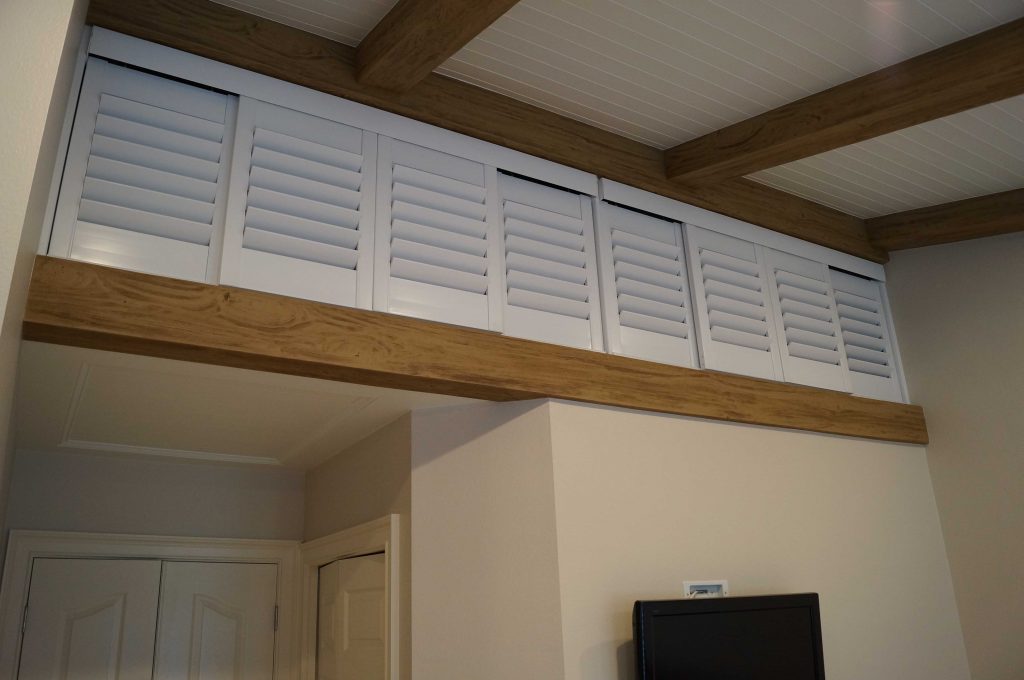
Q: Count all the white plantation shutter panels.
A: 8